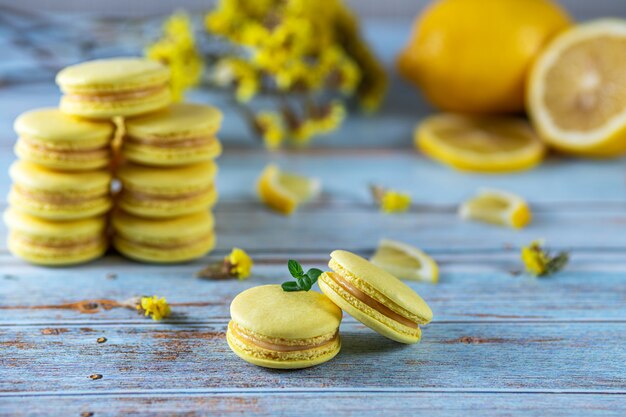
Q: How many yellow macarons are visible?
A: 9